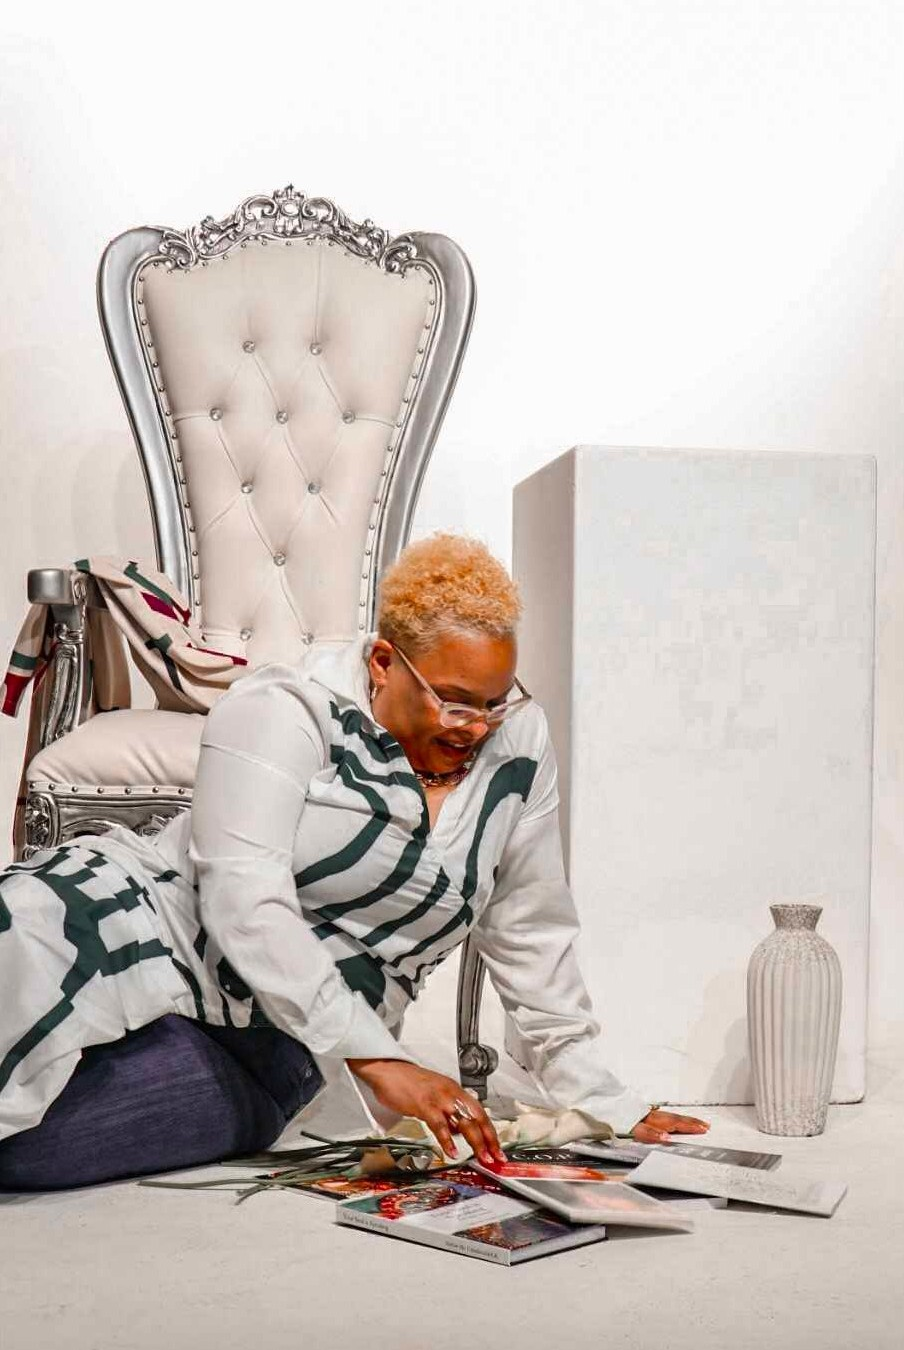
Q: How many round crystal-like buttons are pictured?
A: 10